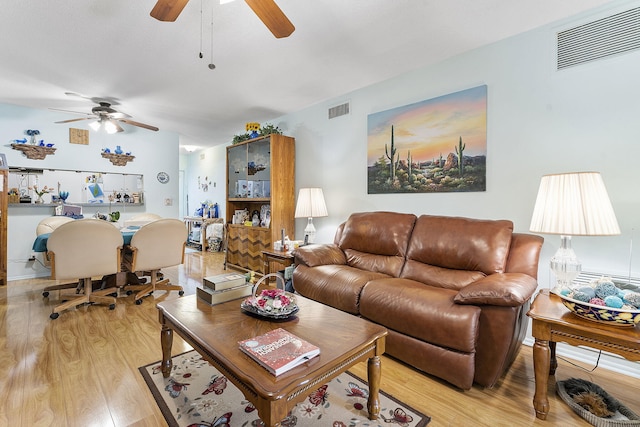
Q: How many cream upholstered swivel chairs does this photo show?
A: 4